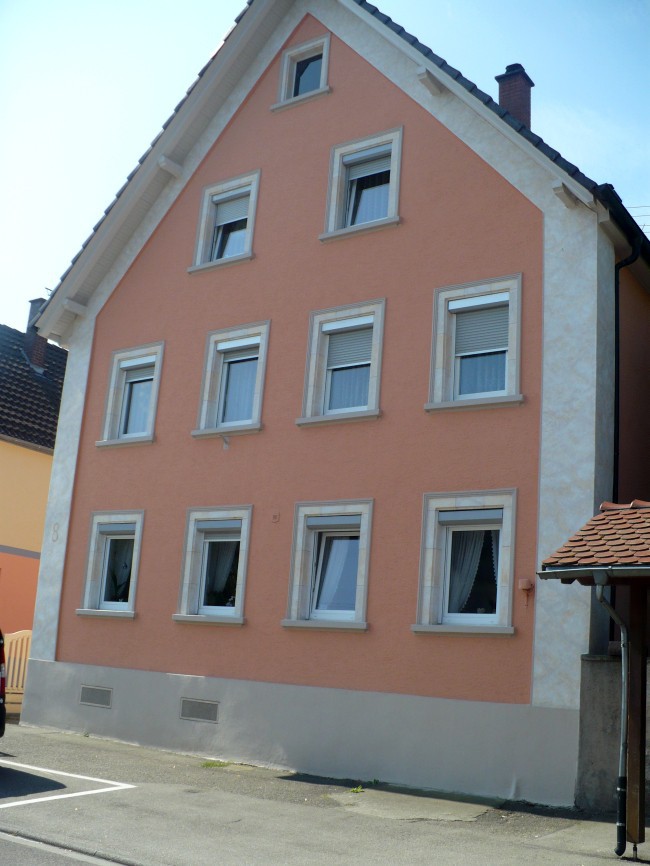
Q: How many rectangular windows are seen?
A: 11